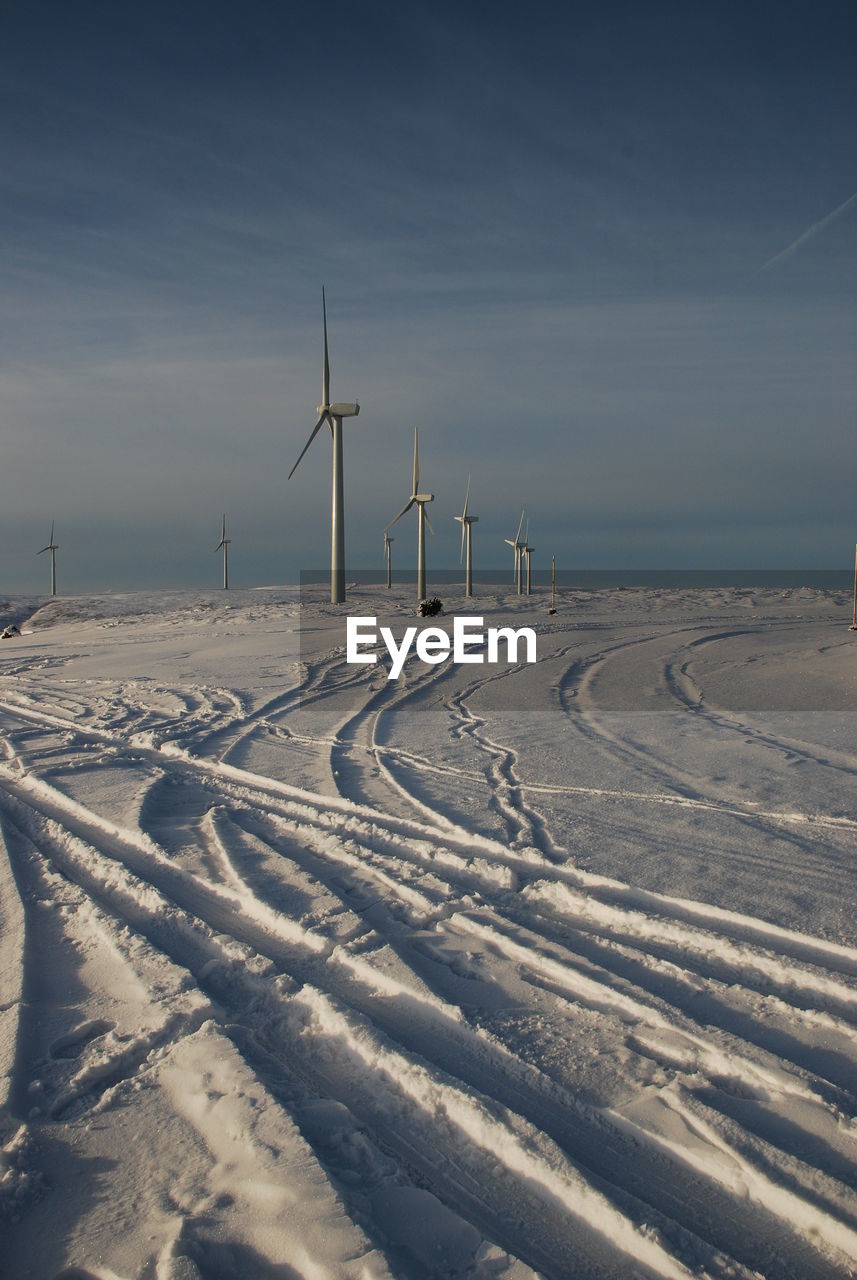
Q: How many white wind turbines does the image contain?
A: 8